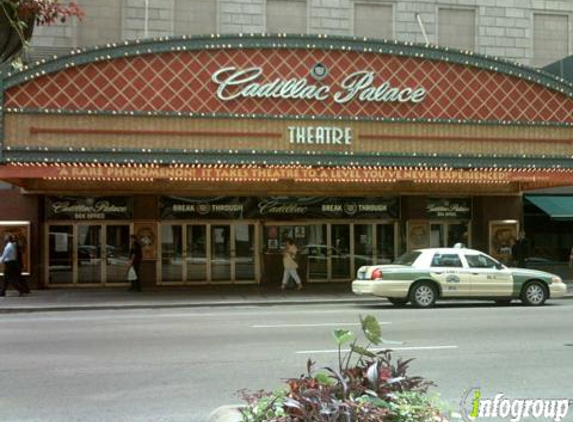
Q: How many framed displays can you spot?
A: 4